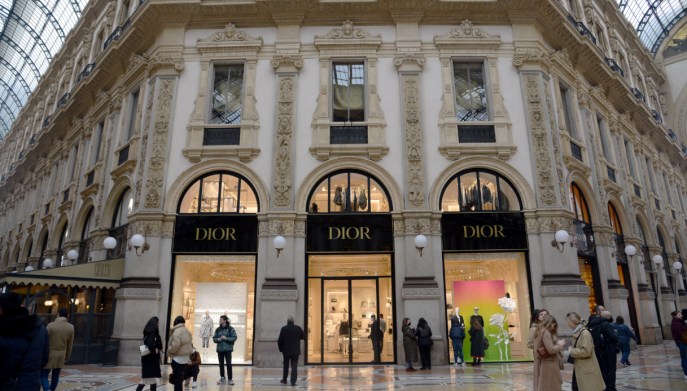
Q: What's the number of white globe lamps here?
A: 11